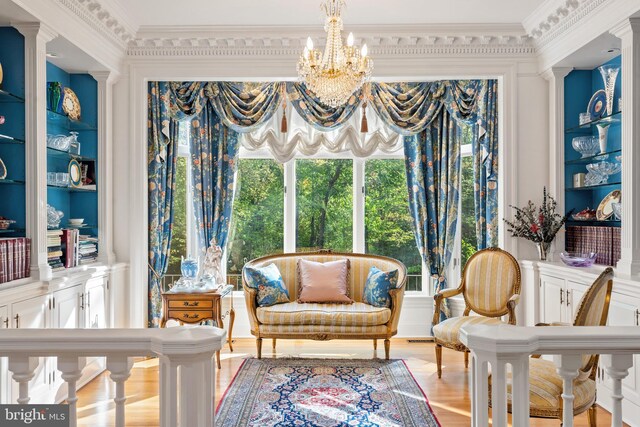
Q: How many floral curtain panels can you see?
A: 4